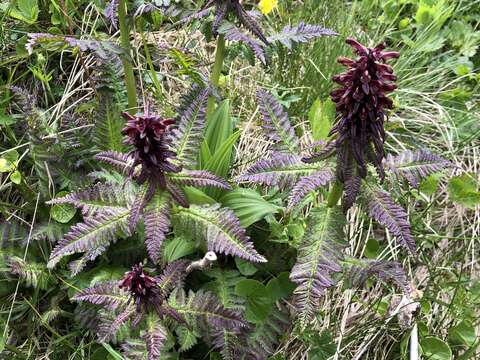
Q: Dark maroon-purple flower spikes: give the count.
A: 3